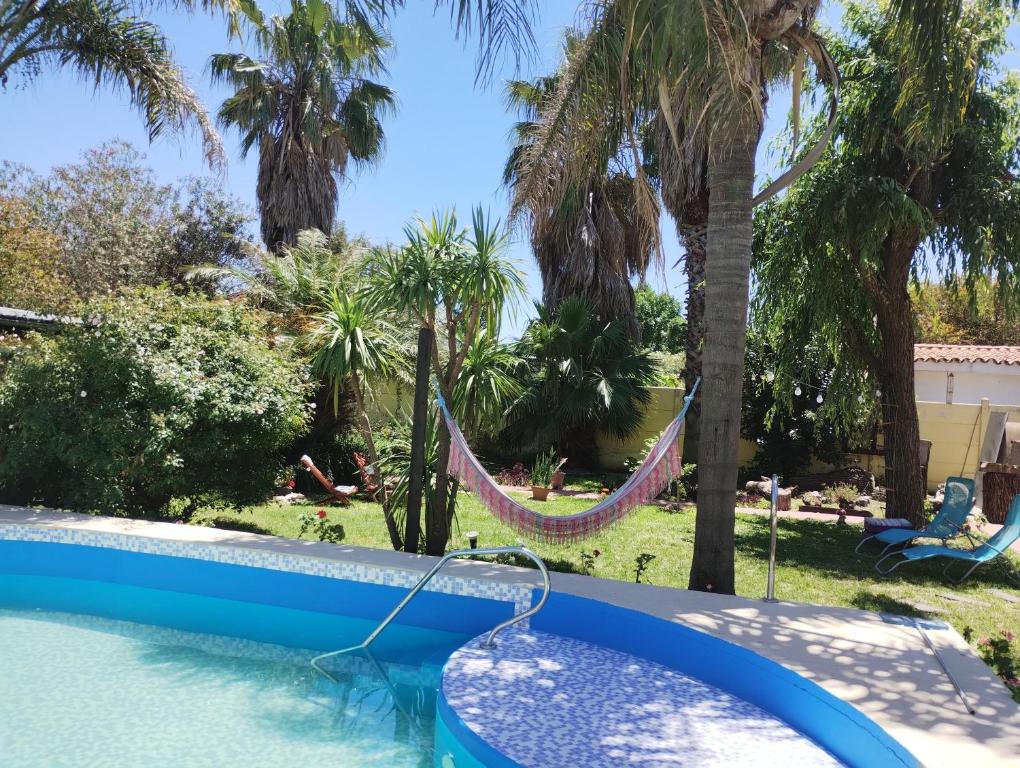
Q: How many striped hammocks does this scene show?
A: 1